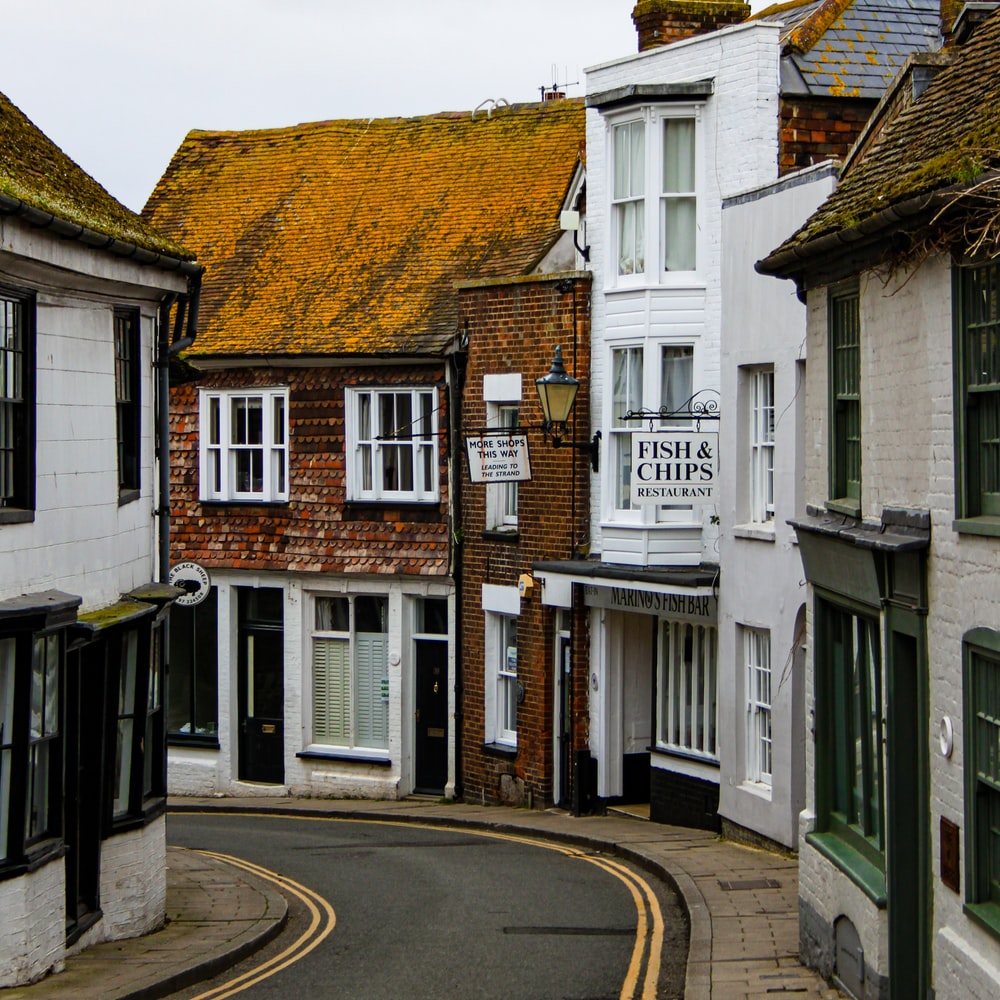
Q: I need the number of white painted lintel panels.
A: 2